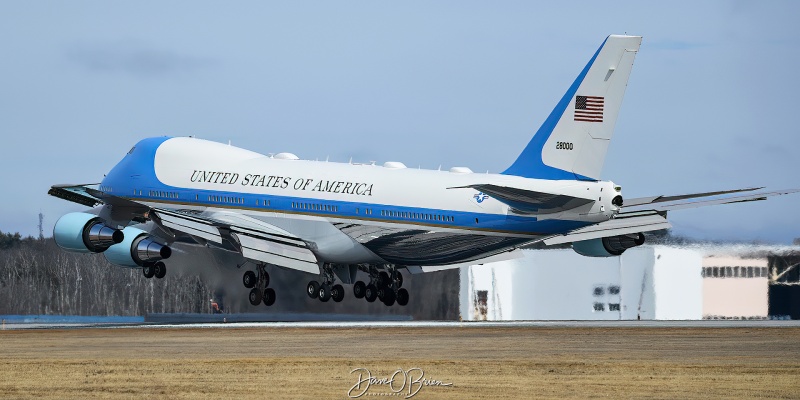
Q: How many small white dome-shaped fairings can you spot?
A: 3